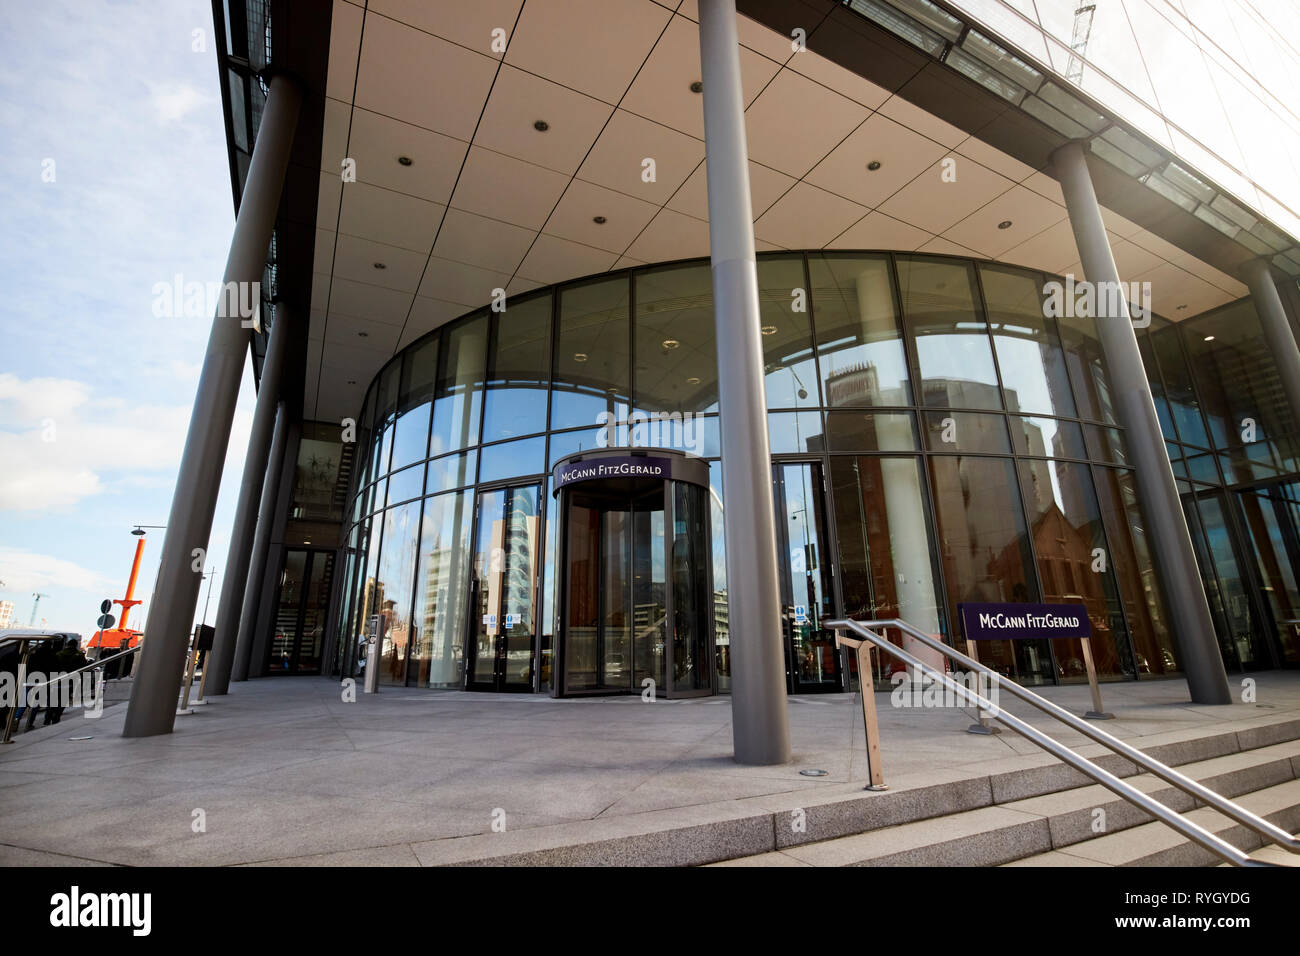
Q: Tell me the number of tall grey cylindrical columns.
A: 6